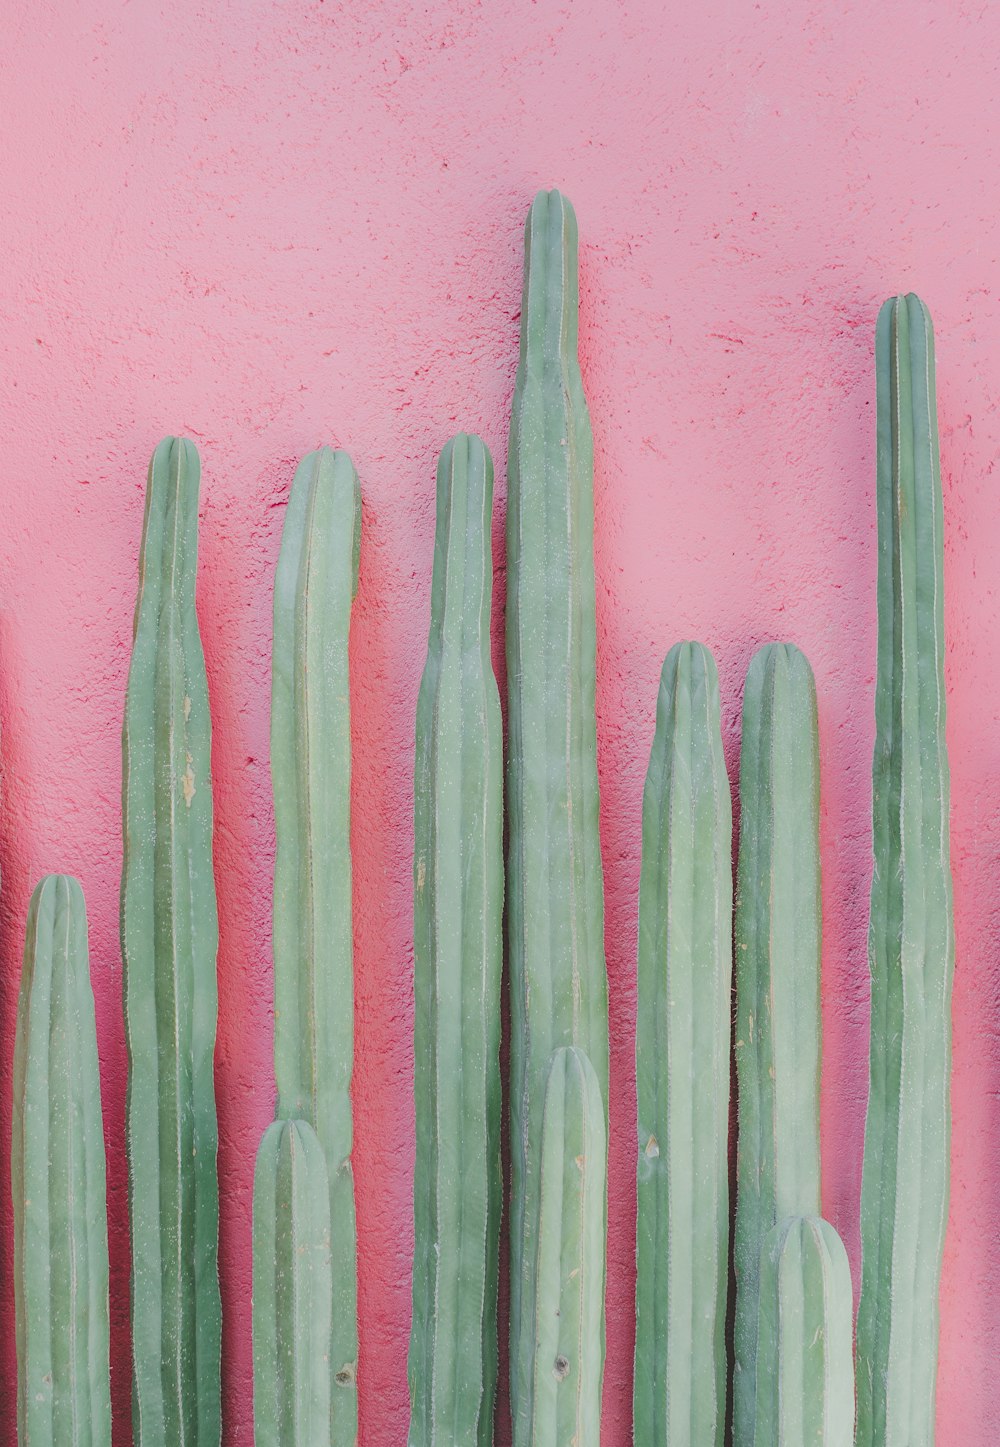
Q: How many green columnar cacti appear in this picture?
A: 11